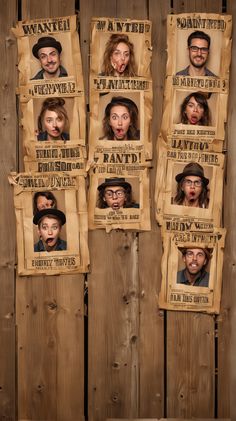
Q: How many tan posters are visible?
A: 10